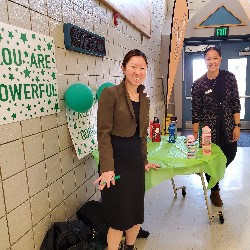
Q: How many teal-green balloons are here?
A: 2